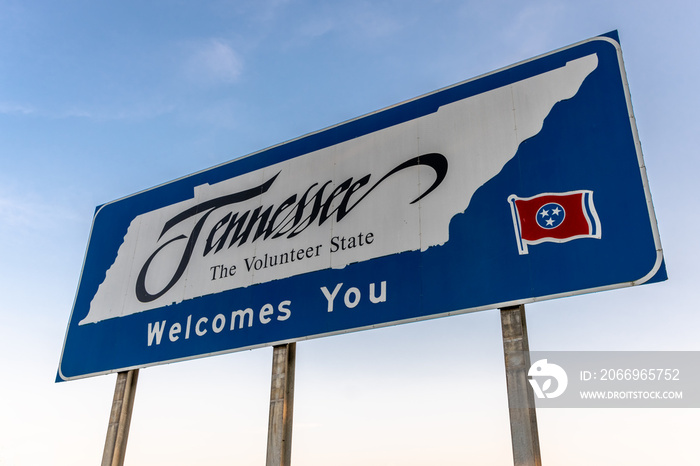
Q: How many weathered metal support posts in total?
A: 3